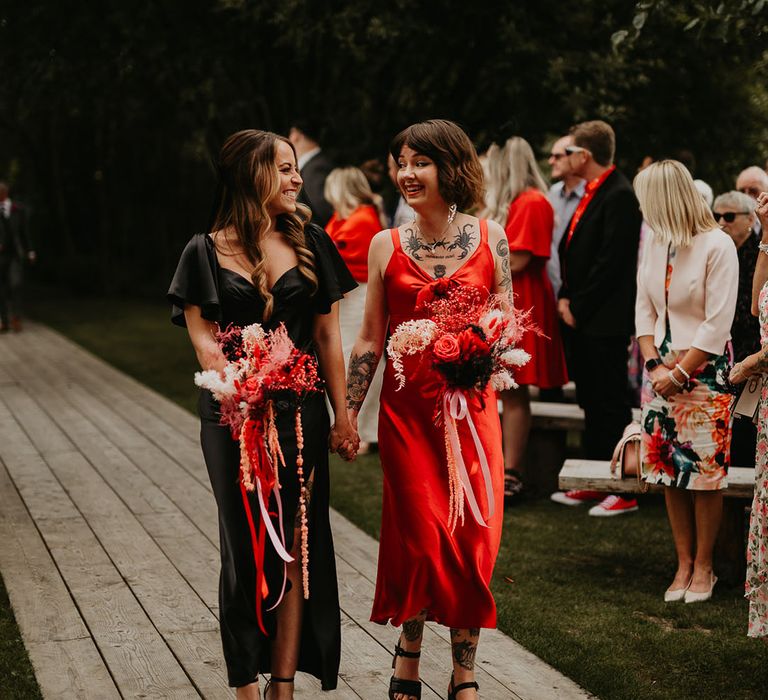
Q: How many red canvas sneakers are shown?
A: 2